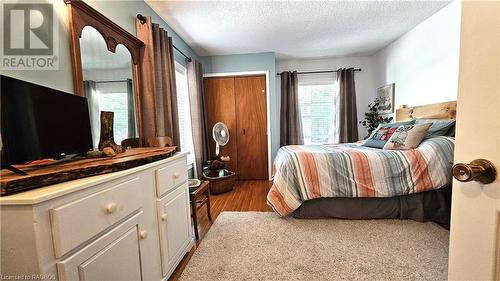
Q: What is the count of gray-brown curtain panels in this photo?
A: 4